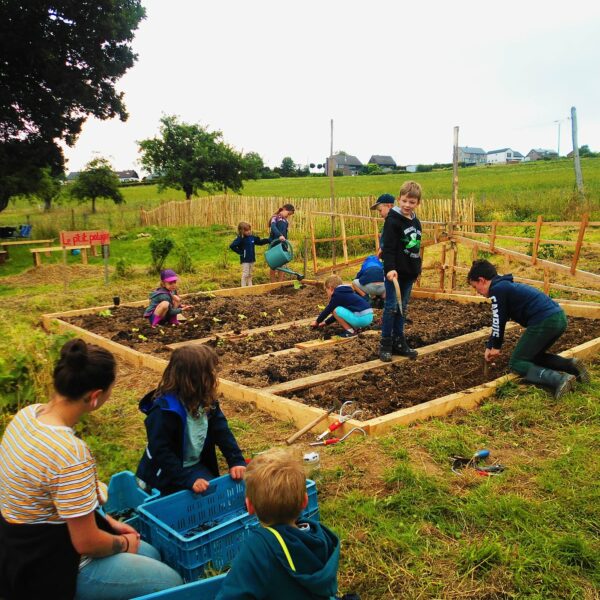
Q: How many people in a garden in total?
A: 11